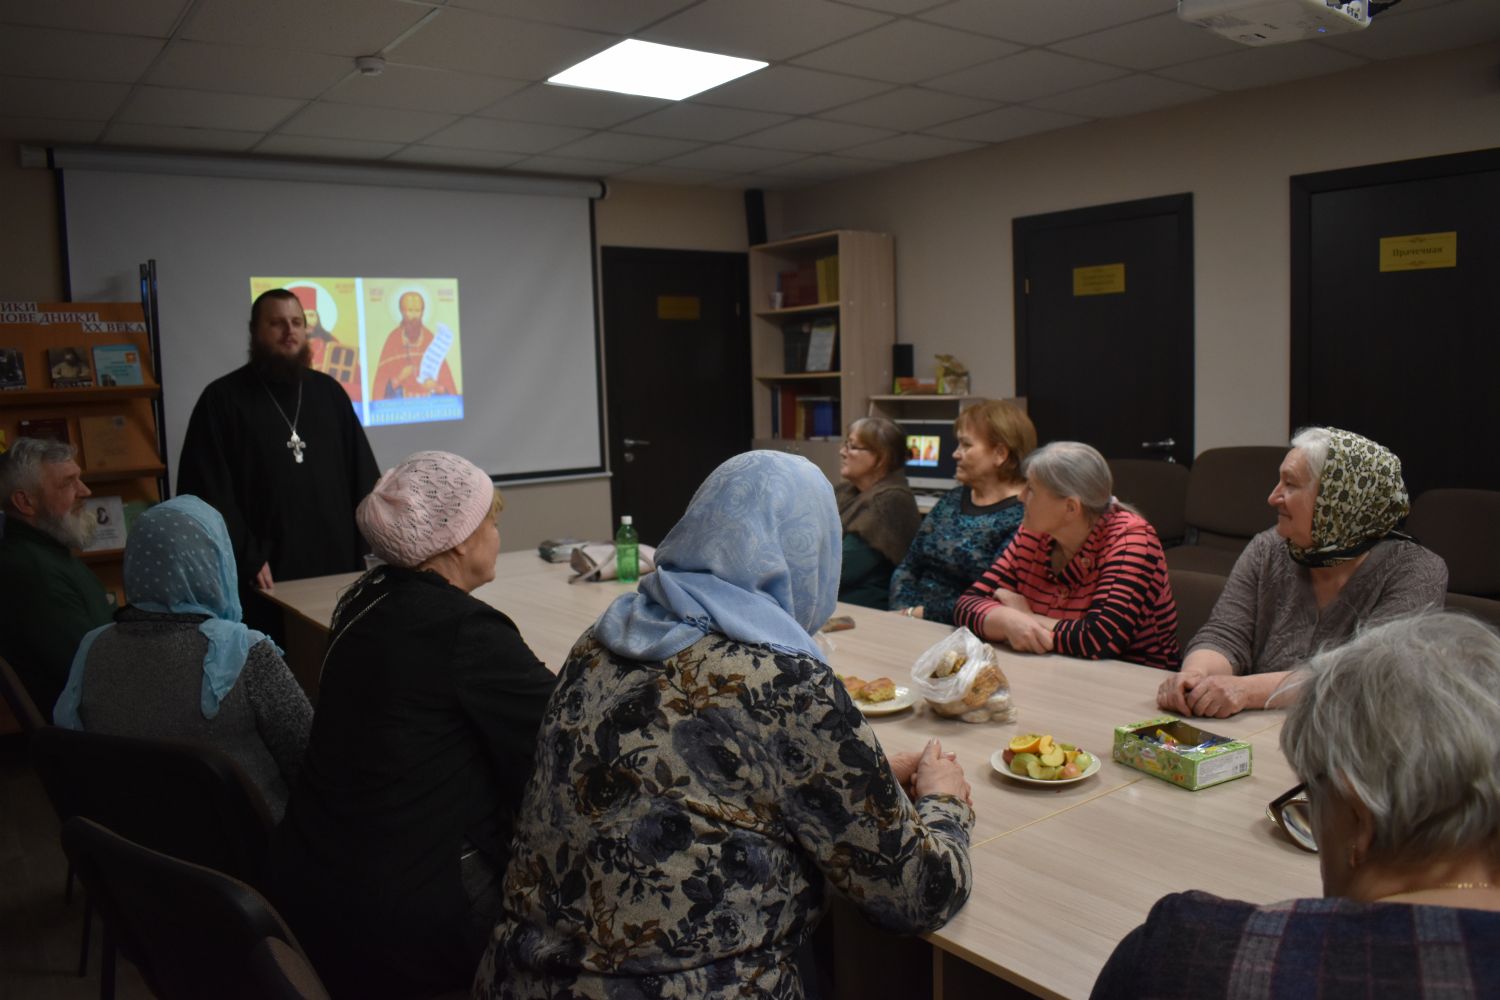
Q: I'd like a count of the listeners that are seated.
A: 9